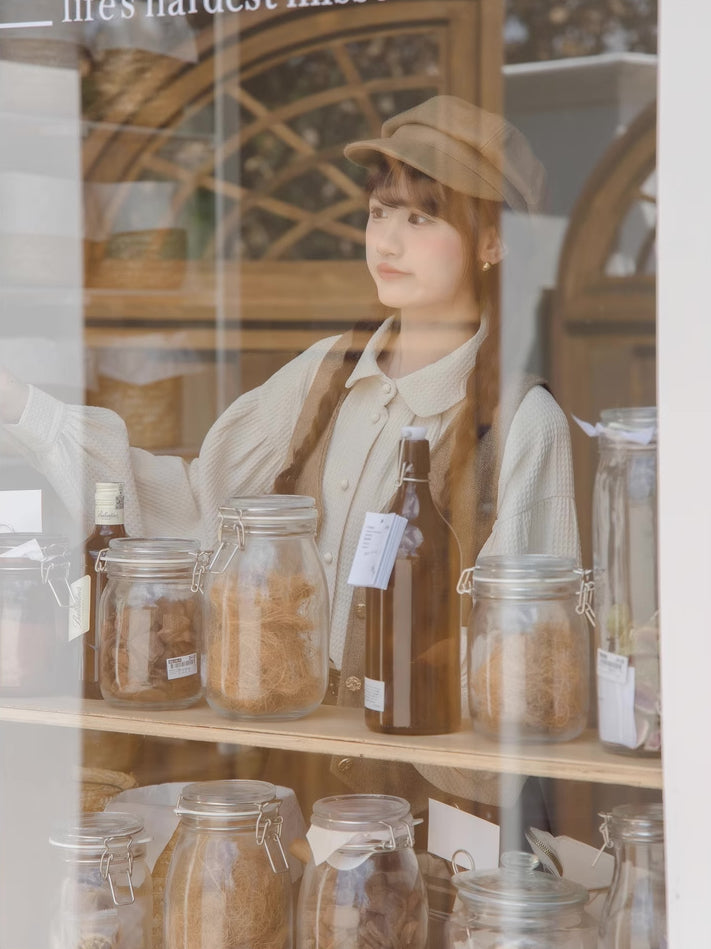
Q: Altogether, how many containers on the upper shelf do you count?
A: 7